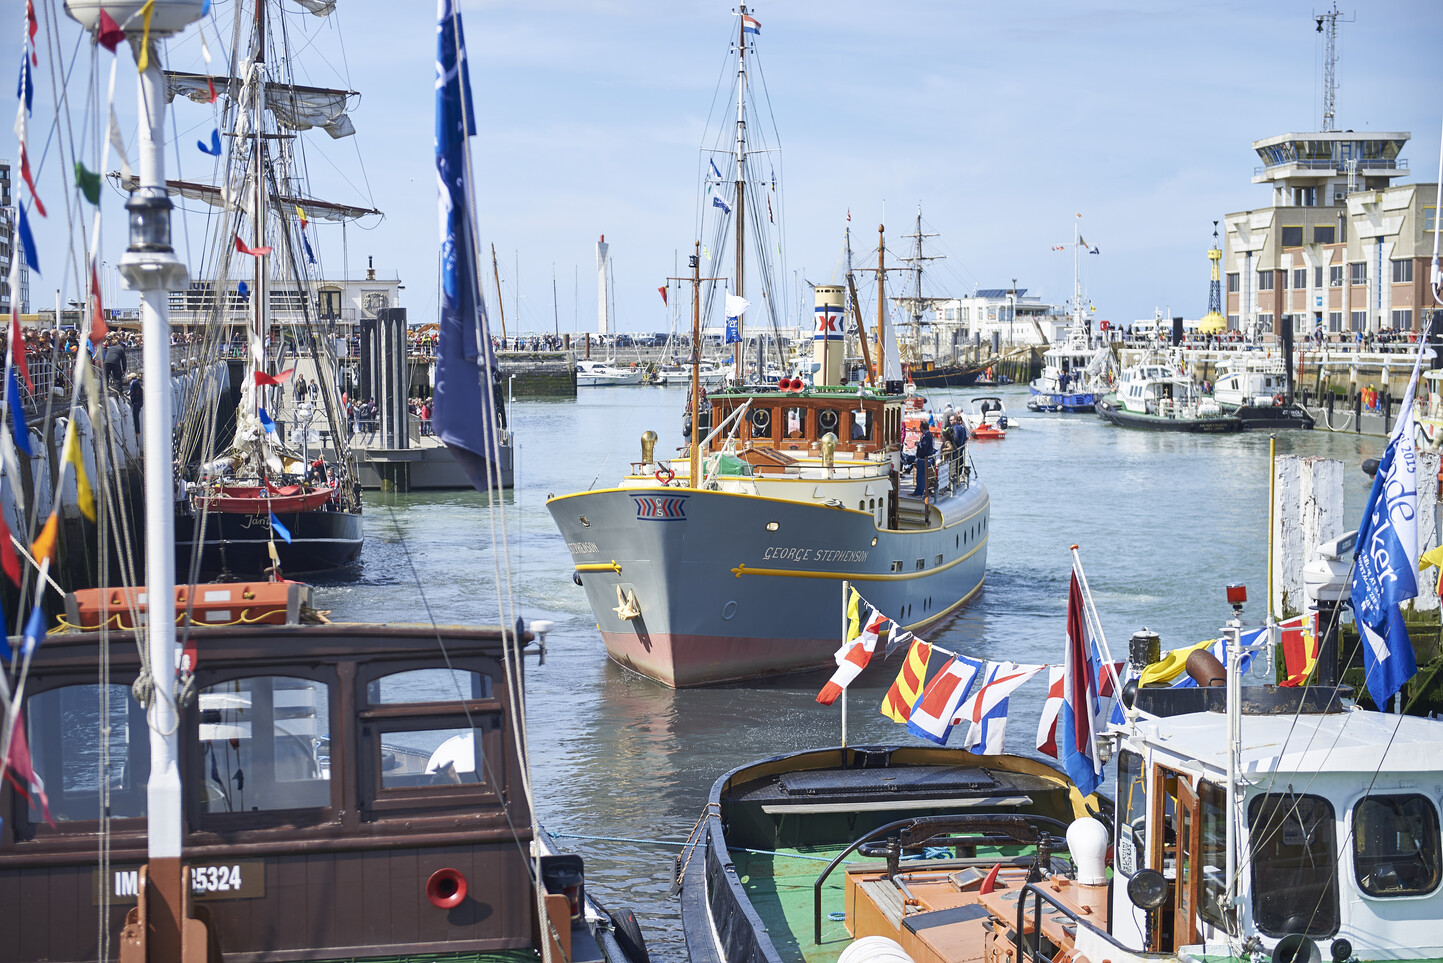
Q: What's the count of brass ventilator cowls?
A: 2